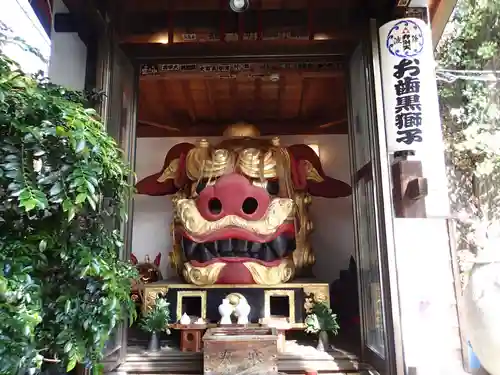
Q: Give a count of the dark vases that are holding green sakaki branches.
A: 2